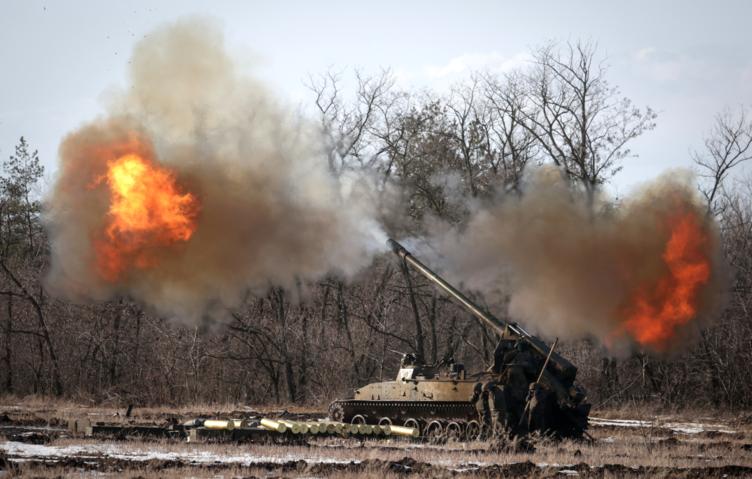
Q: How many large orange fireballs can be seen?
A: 2